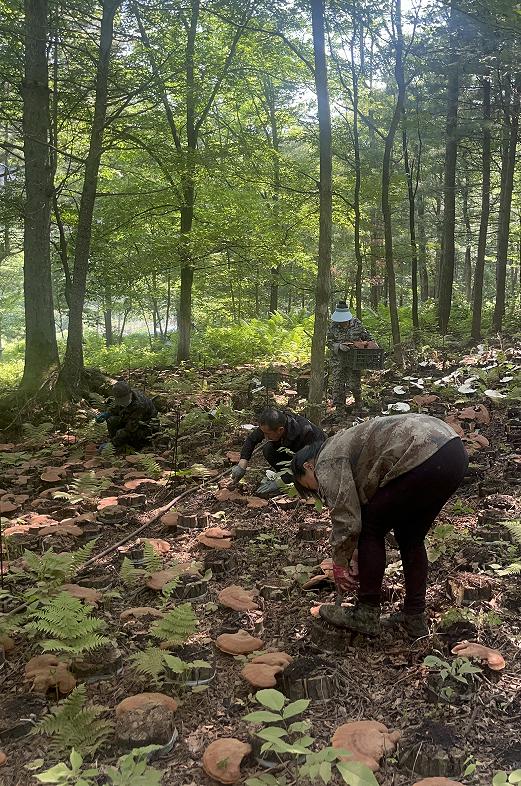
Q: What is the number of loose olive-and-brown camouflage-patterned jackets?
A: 1